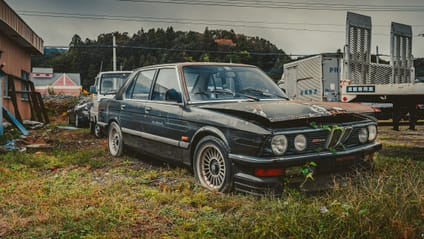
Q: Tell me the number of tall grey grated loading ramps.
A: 2